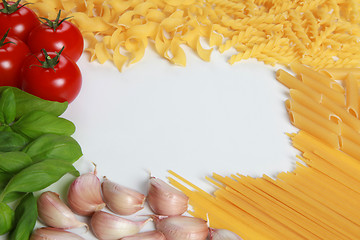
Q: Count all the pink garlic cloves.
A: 9